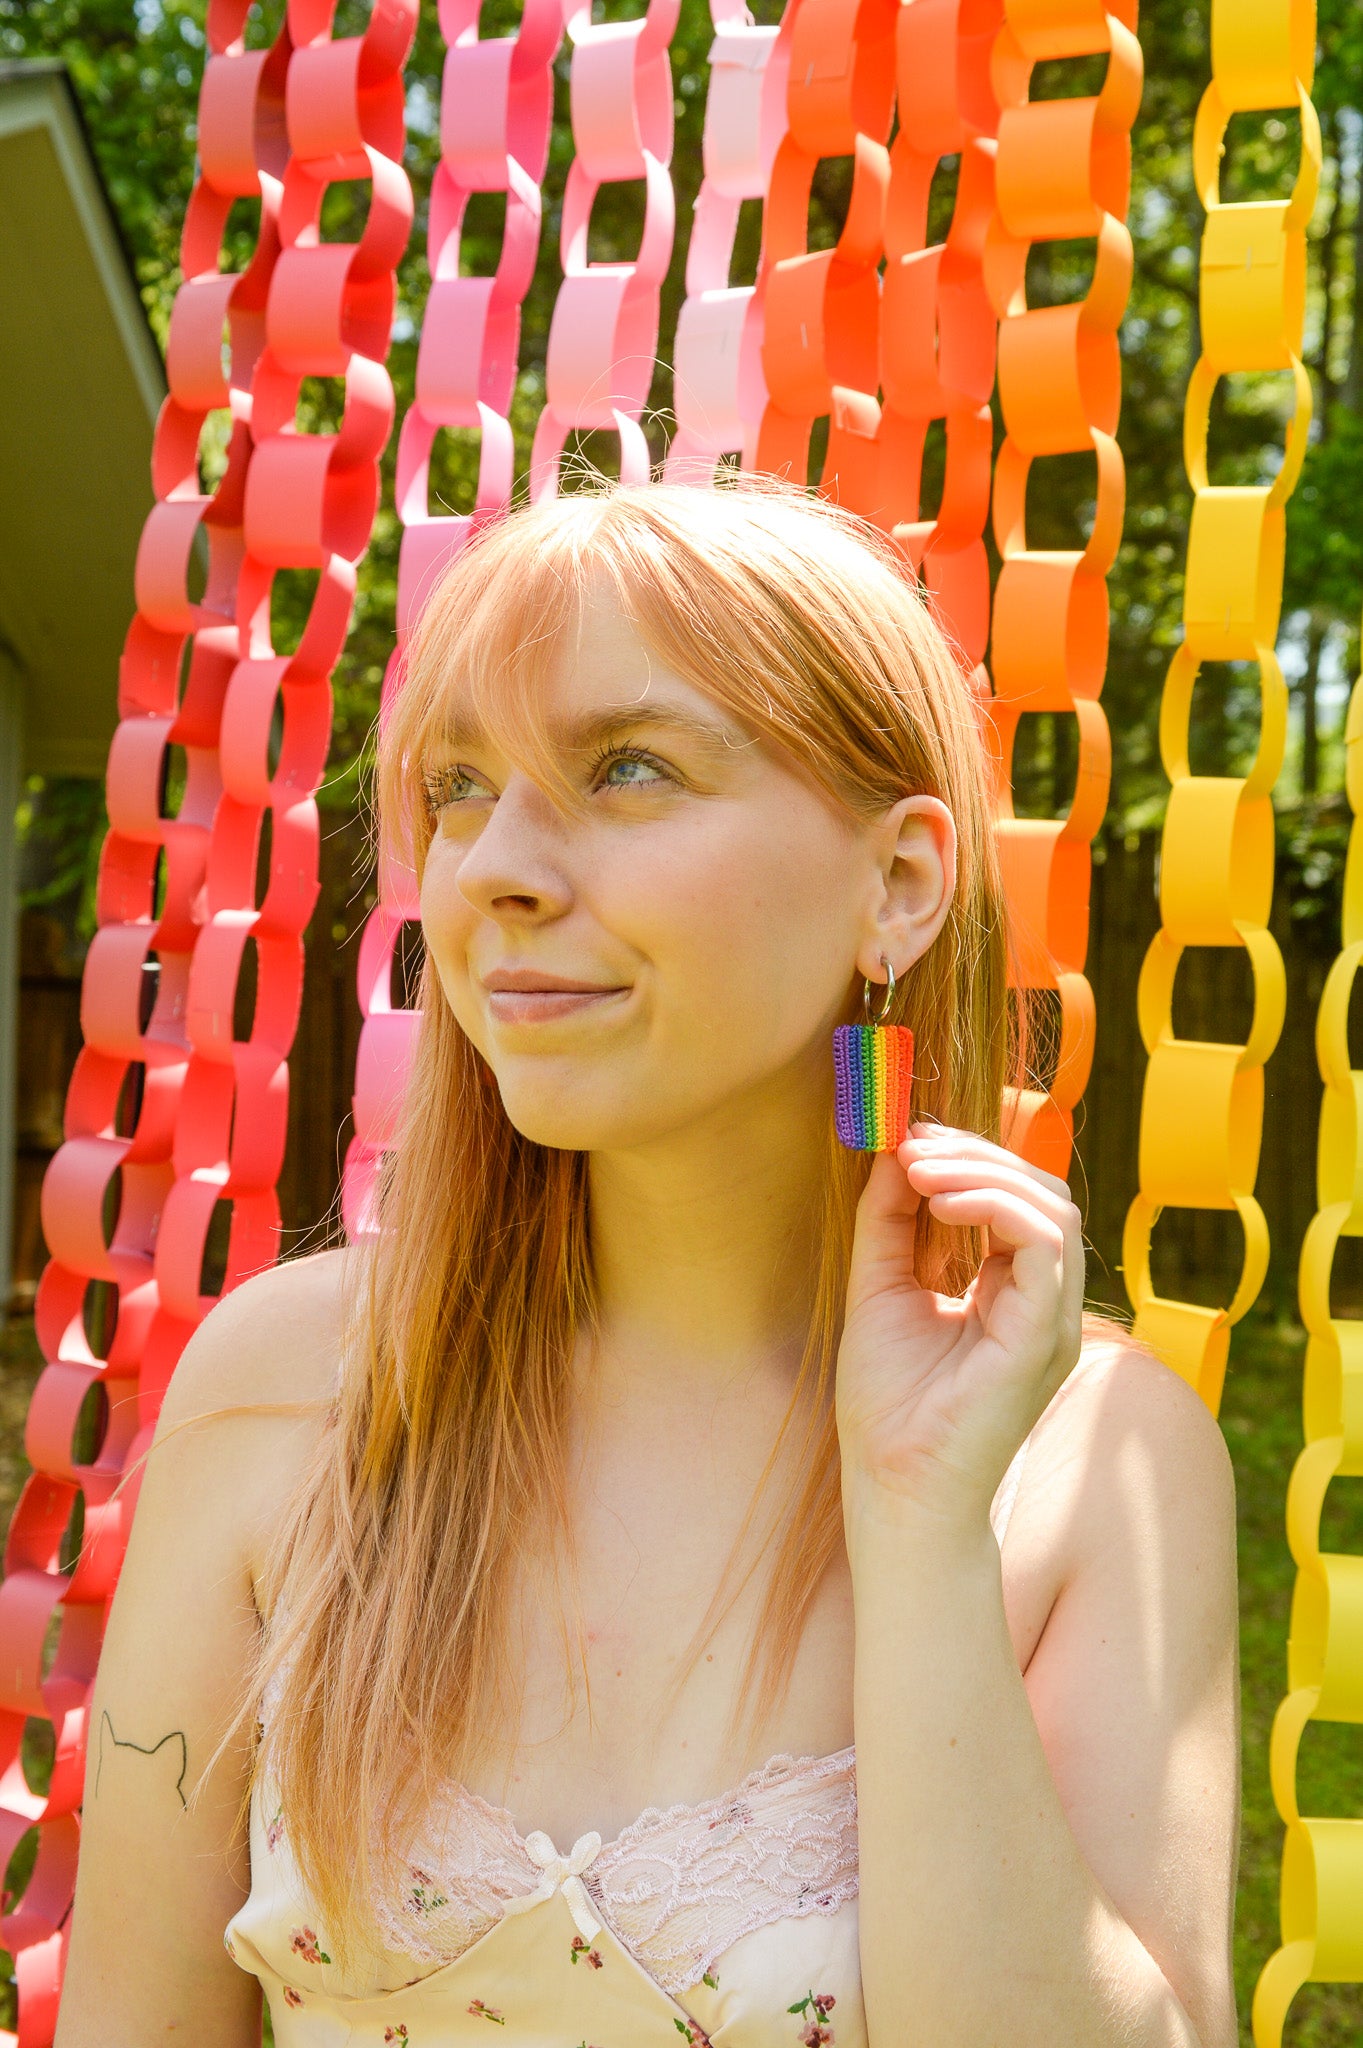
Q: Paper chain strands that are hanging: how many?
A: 10